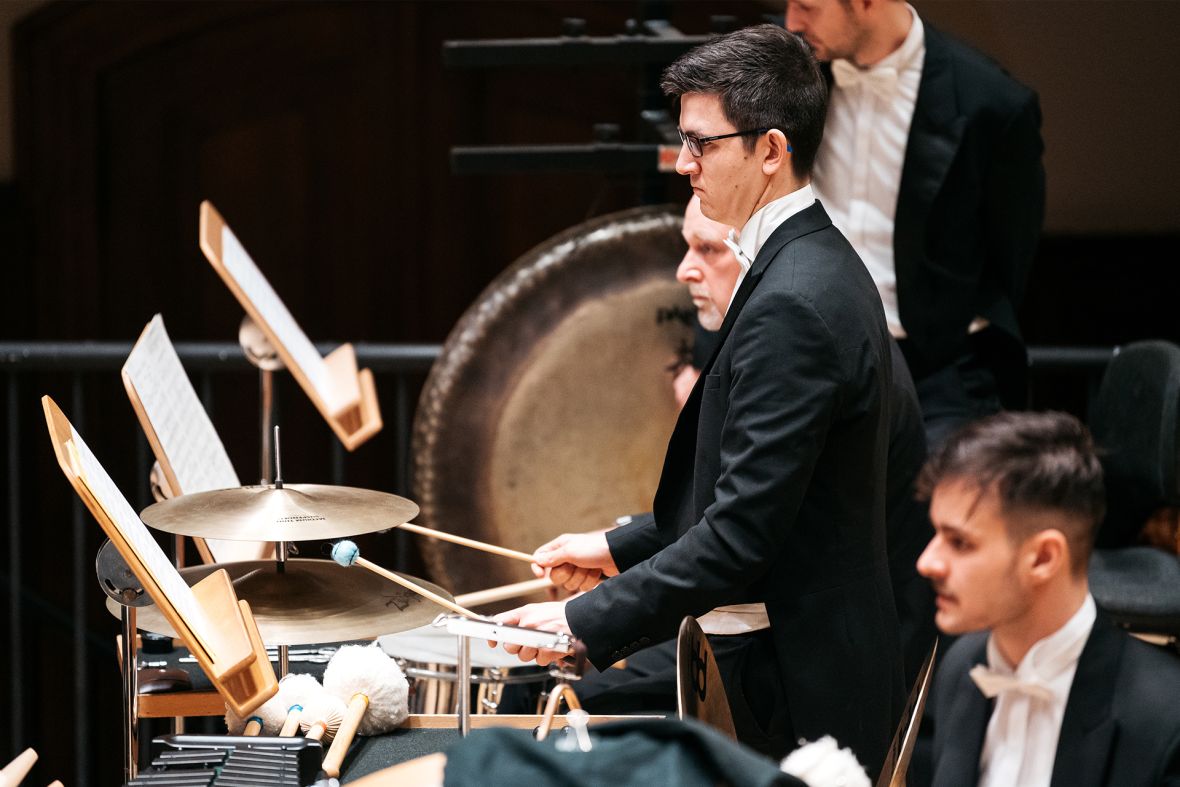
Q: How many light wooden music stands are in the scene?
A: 3